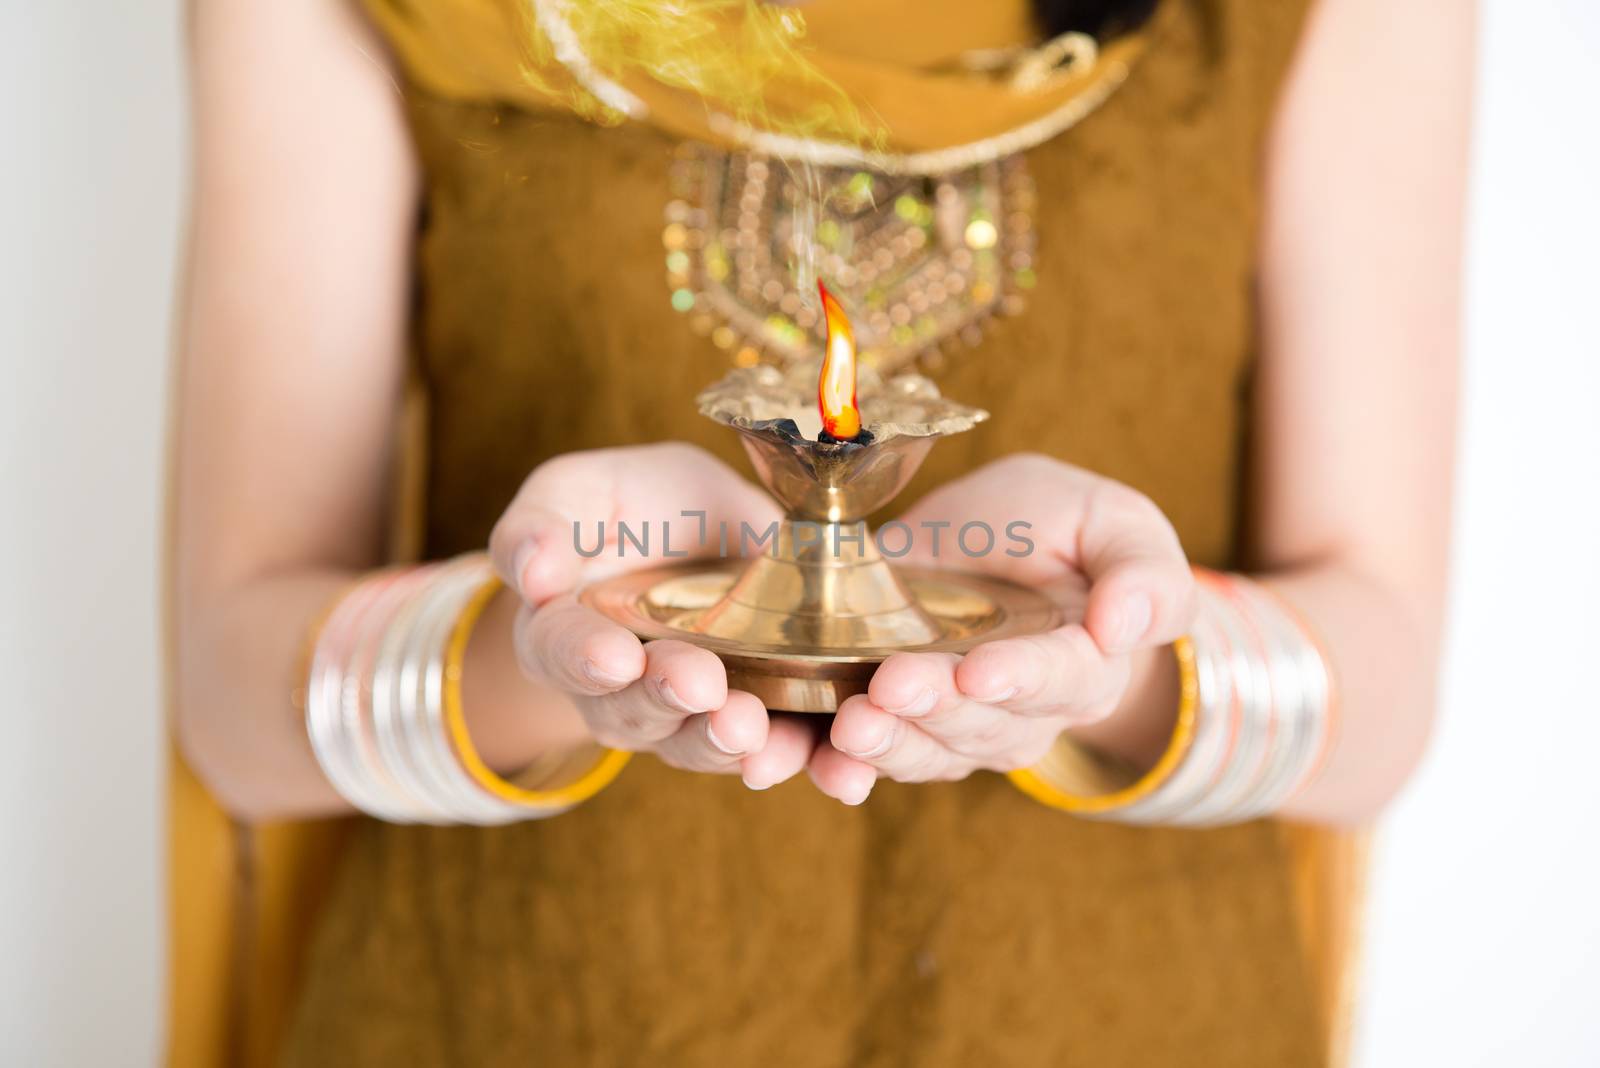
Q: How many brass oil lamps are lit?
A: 1